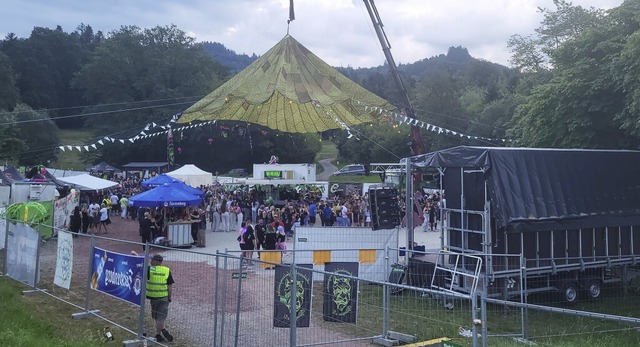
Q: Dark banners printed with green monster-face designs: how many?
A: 2